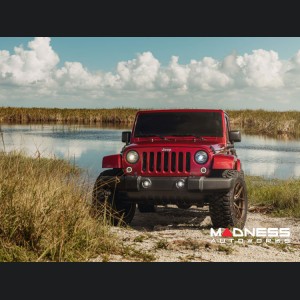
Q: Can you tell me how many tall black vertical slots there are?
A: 7